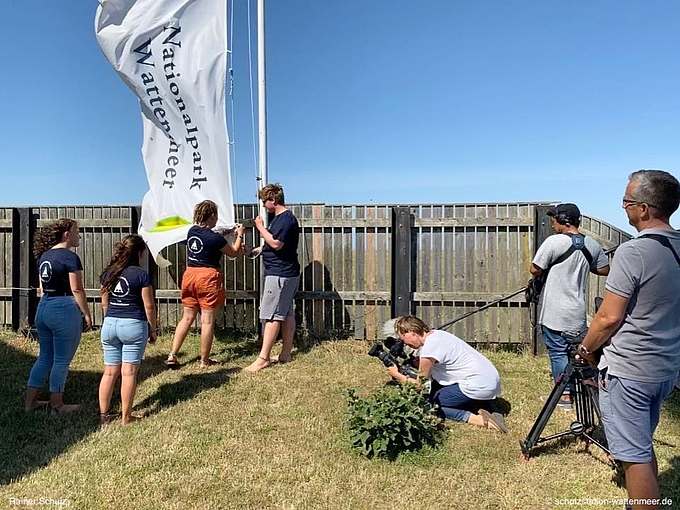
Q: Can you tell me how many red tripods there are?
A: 0